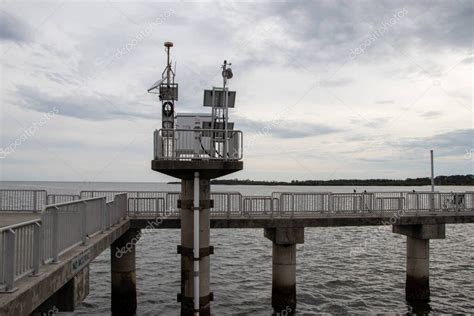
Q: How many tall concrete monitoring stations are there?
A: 1